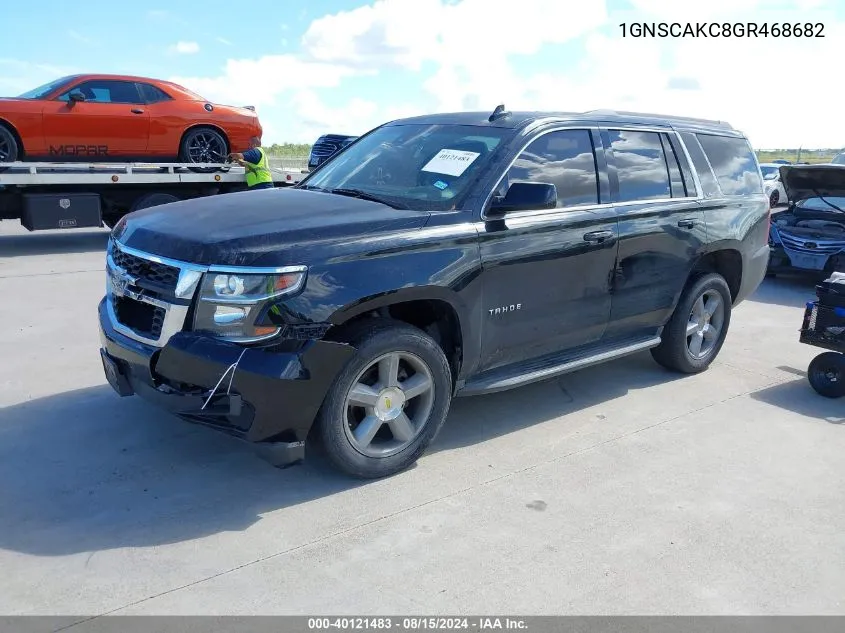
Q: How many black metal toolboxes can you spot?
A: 1